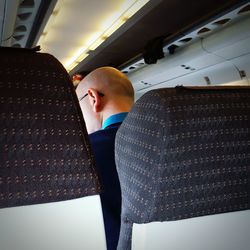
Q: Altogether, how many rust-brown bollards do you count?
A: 0